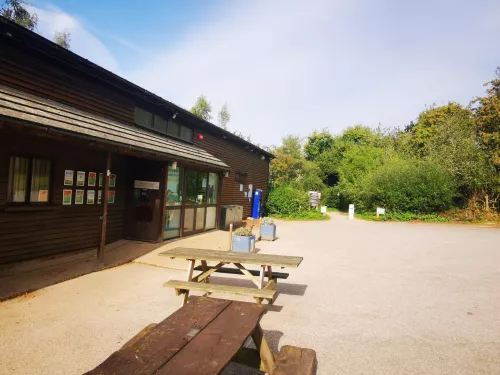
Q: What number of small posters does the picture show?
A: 10